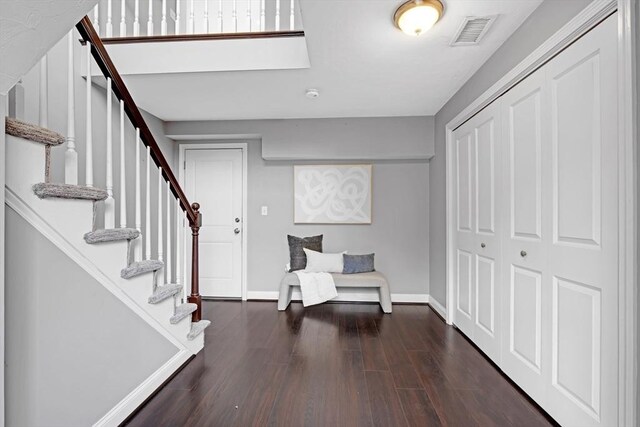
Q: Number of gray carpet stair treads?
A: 7